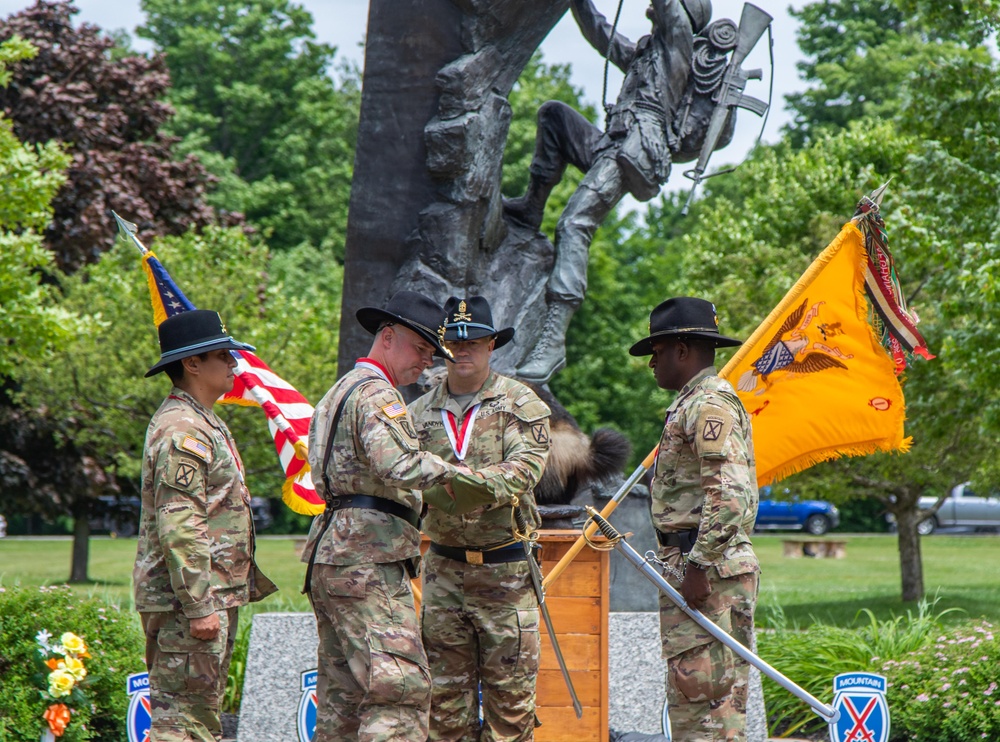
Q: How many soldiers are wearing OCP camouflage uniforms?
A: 4